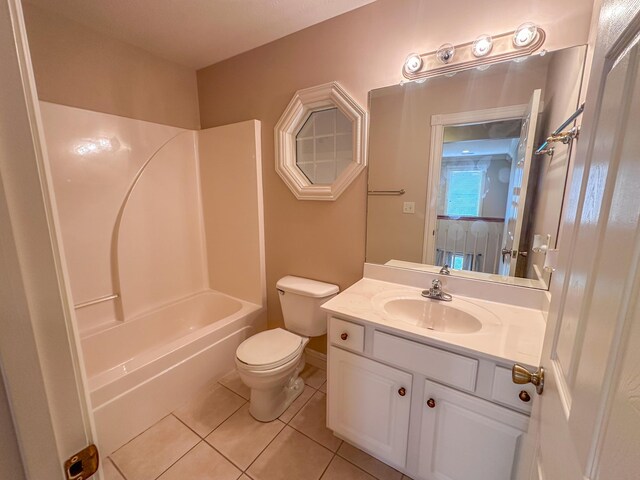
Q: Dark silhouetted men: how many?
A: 0